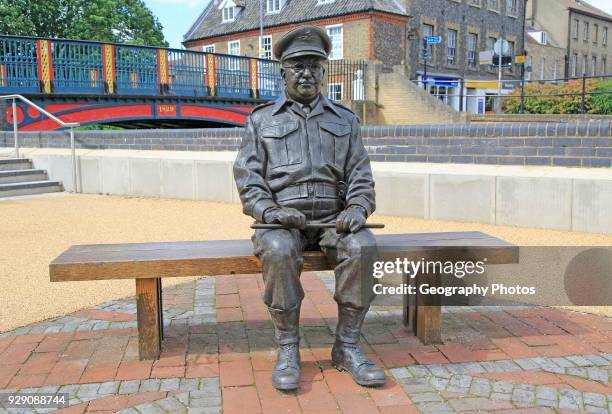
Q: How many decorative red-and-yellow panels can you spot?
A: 5